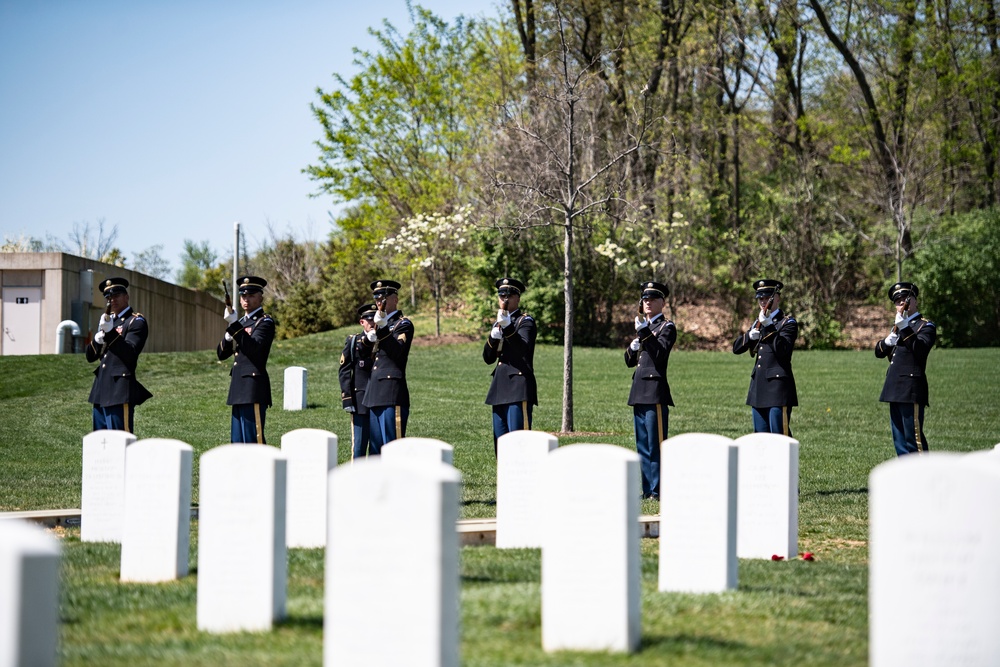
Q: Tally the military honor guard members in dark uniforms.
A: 8